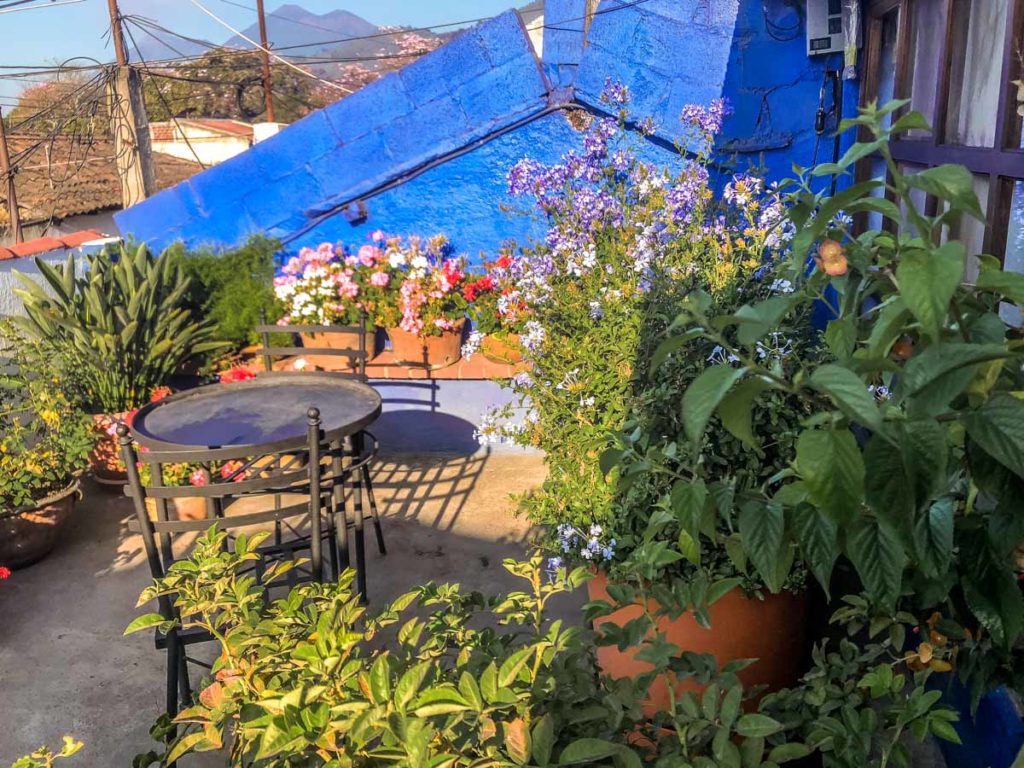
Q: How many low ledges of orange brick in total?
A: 1